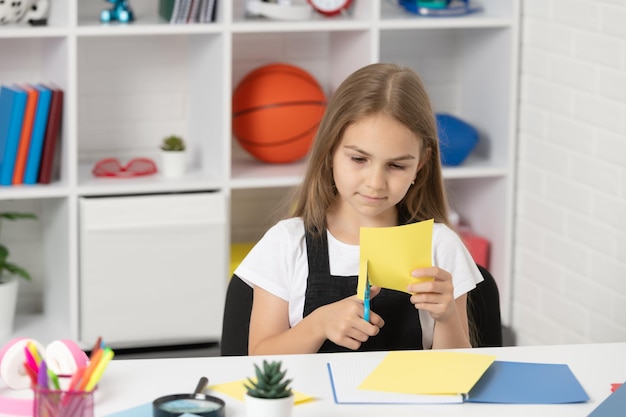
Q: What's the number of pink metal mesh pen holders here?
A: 1